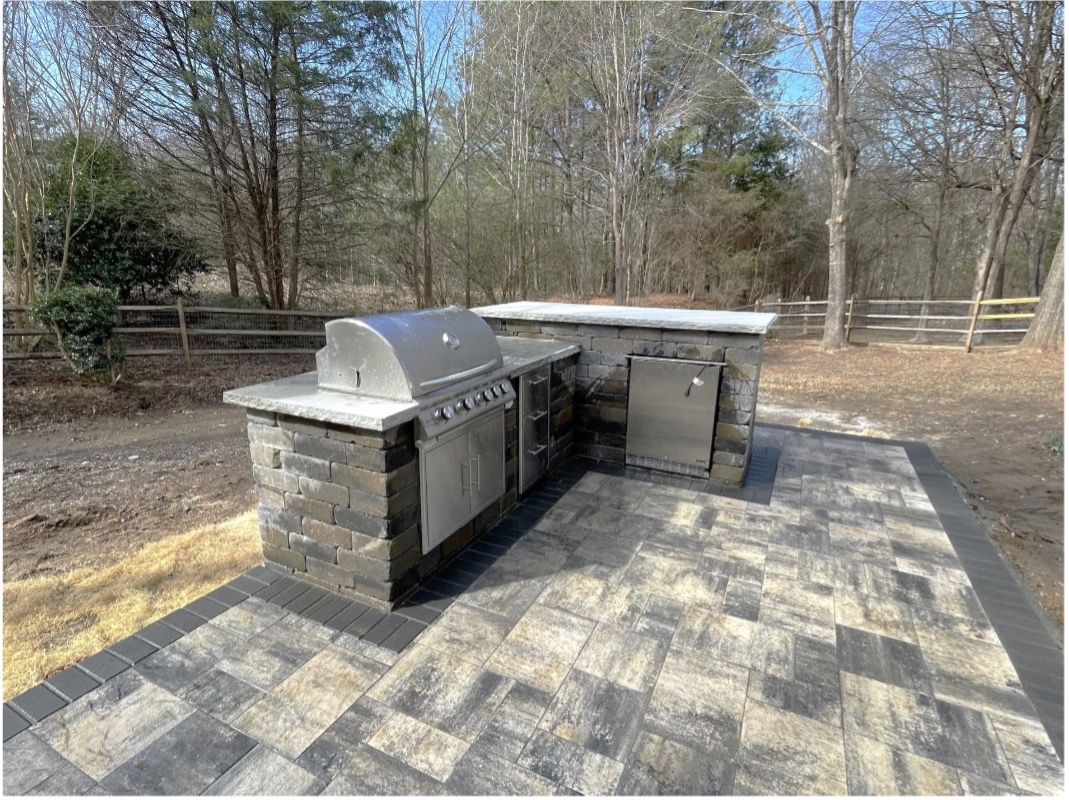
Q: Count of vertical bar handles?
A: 2